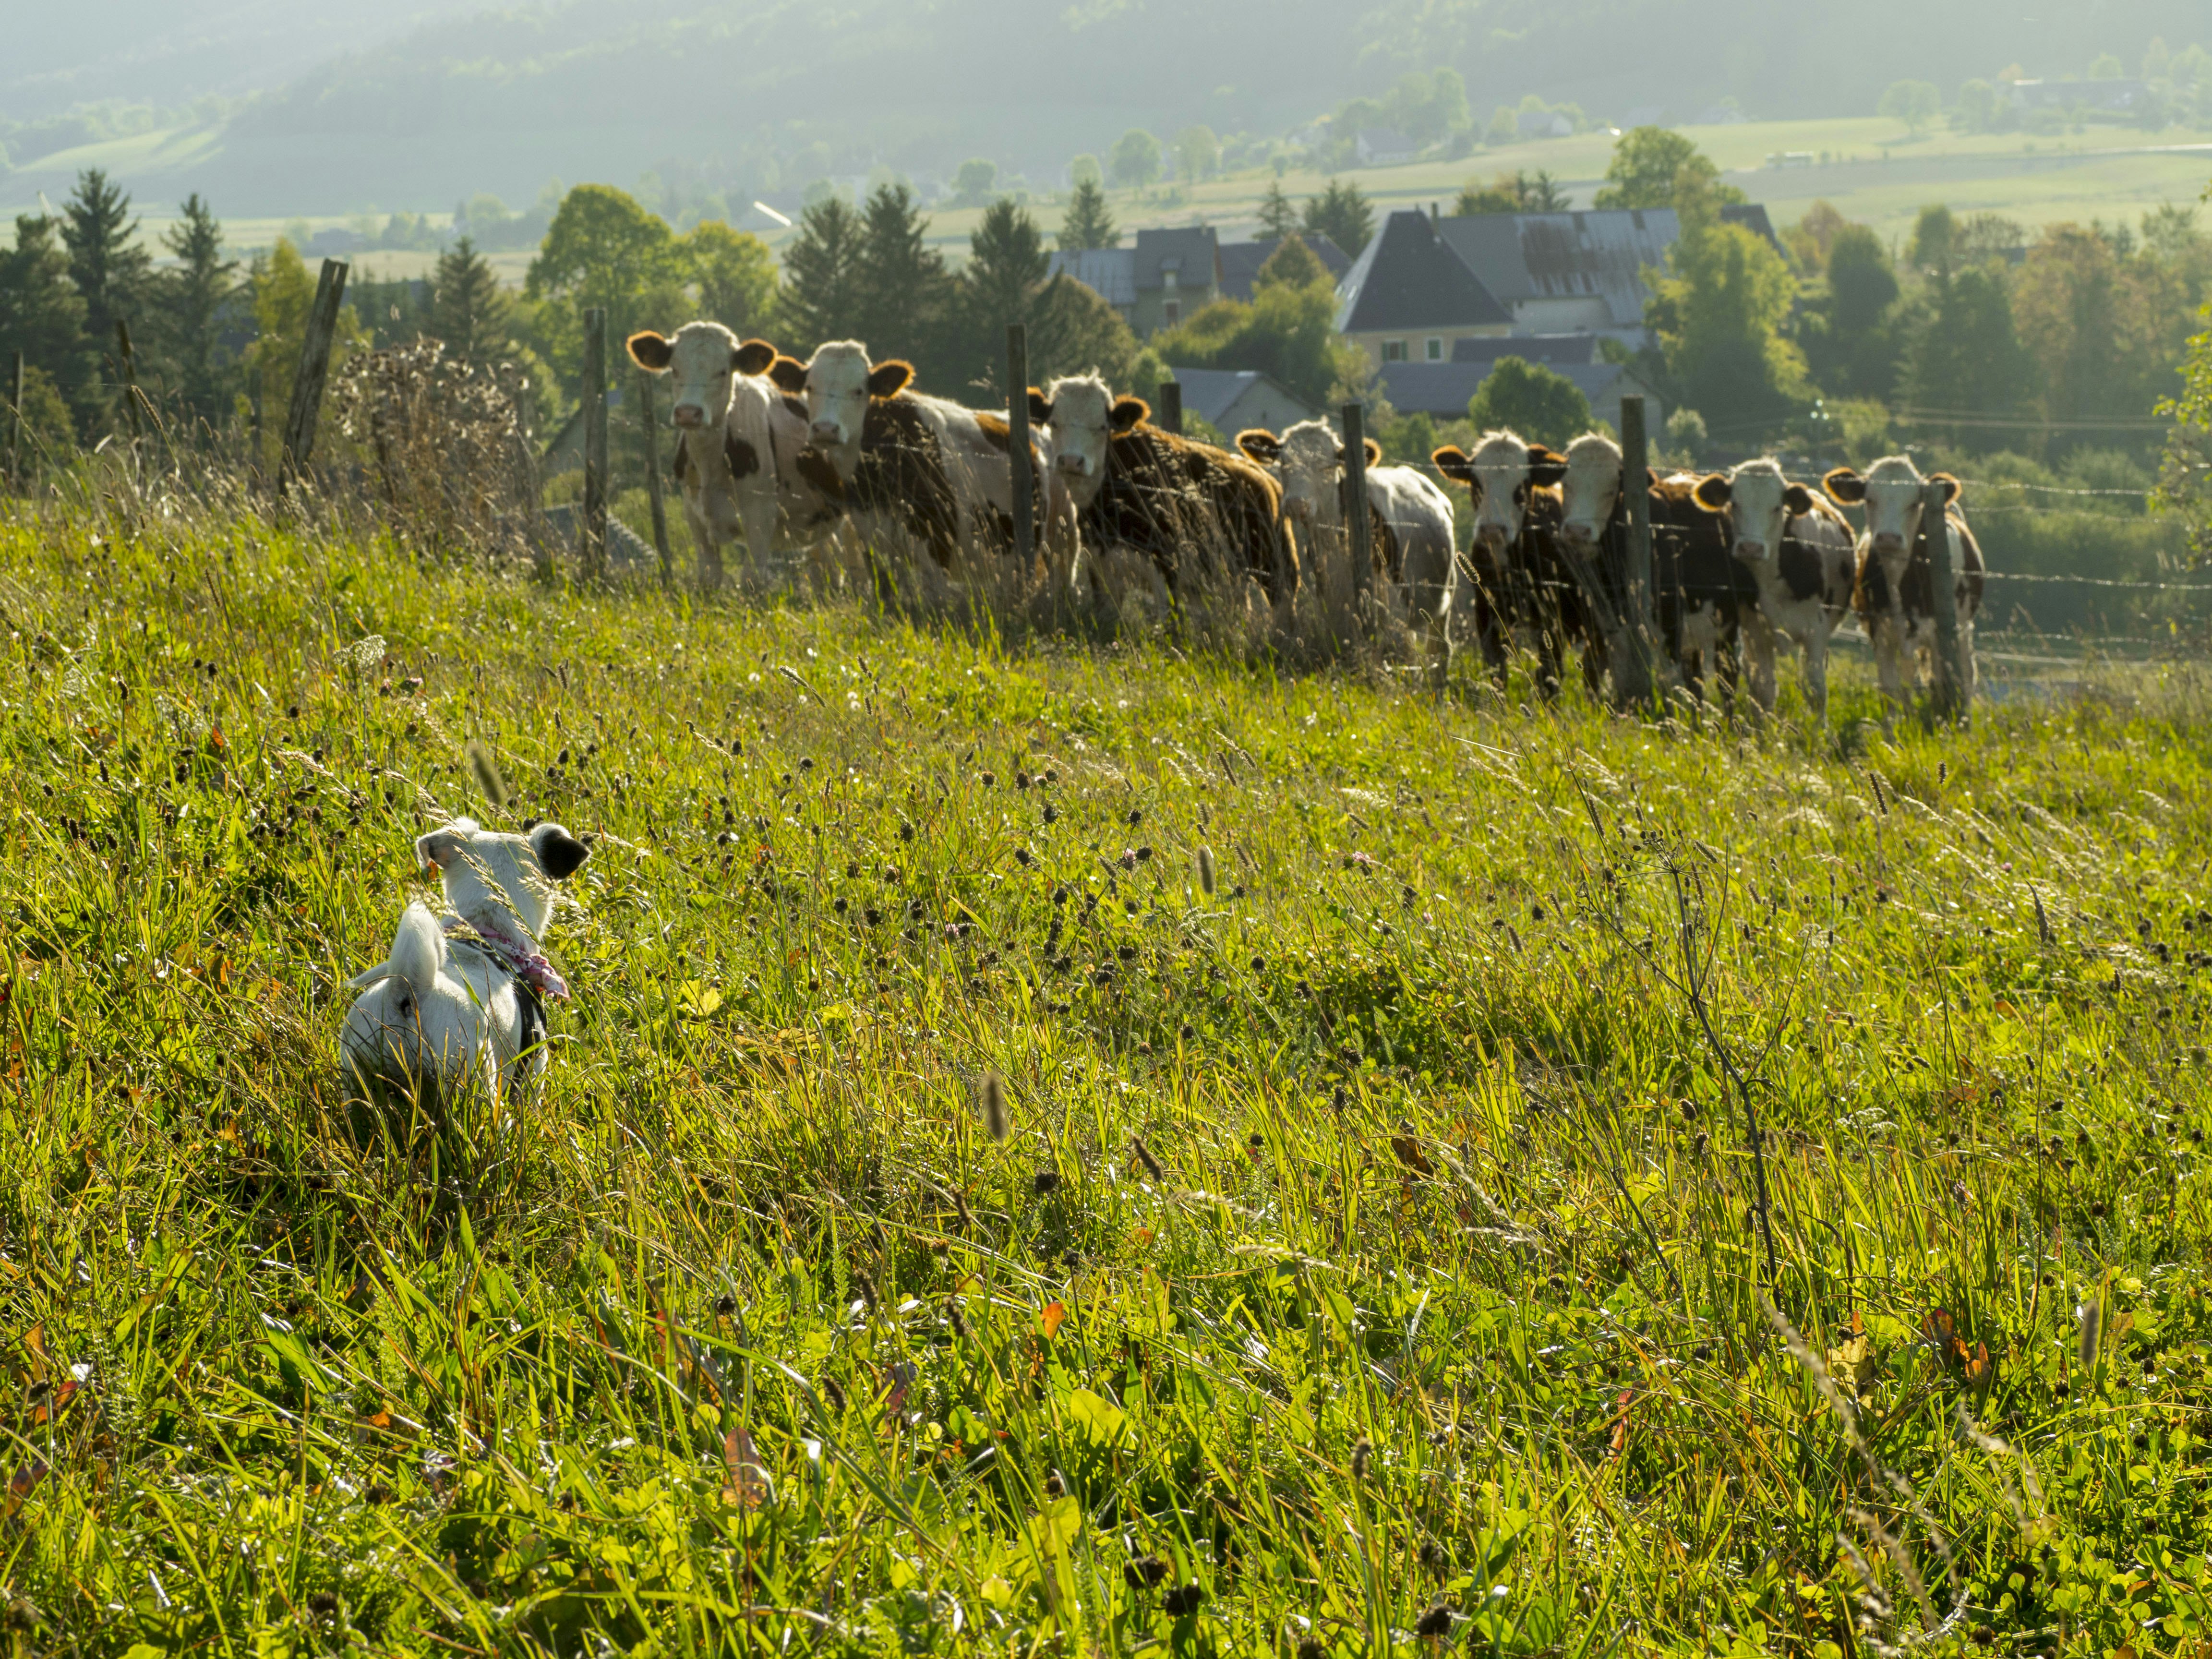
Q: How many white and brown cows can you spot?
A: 8